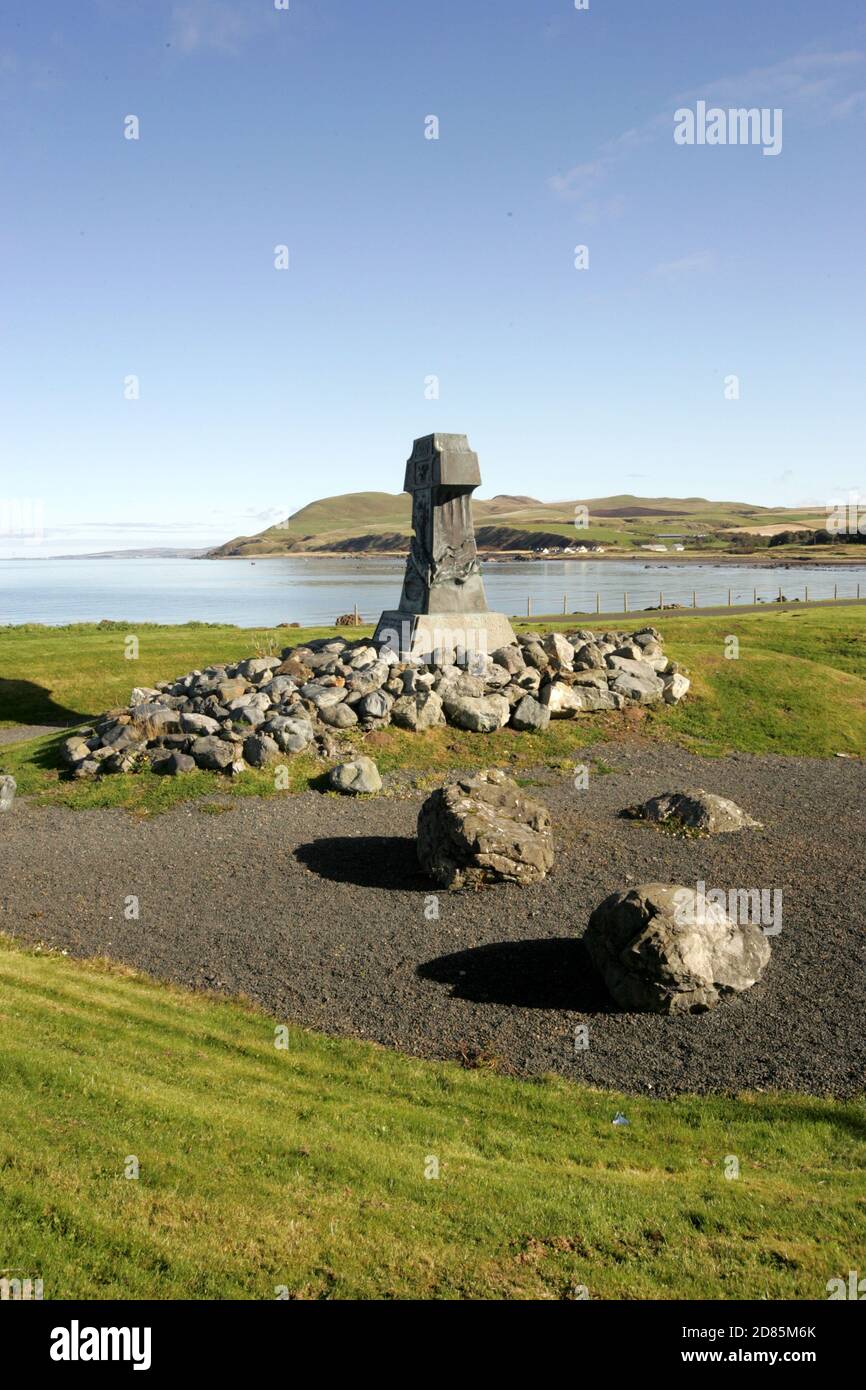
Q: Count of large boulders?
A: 3